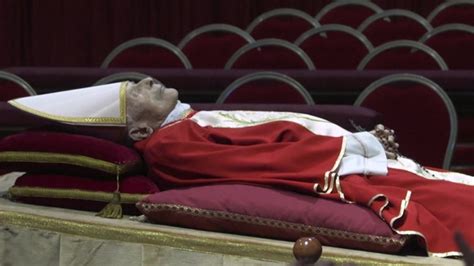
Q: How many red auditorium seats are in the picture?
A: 14